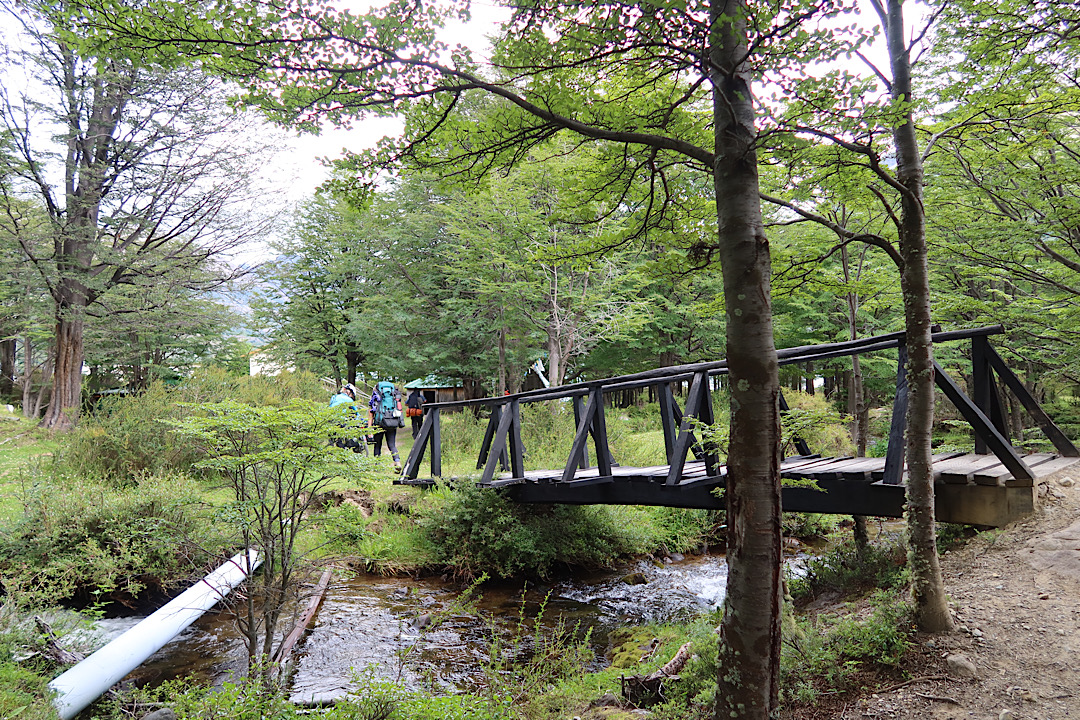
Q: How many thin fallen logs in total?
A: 1